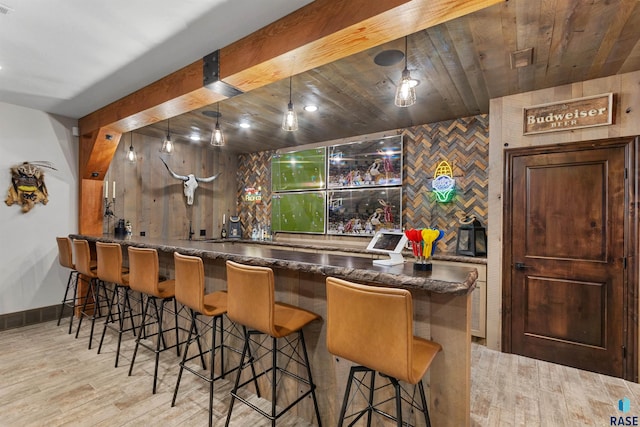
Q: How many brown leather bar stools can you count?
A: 7